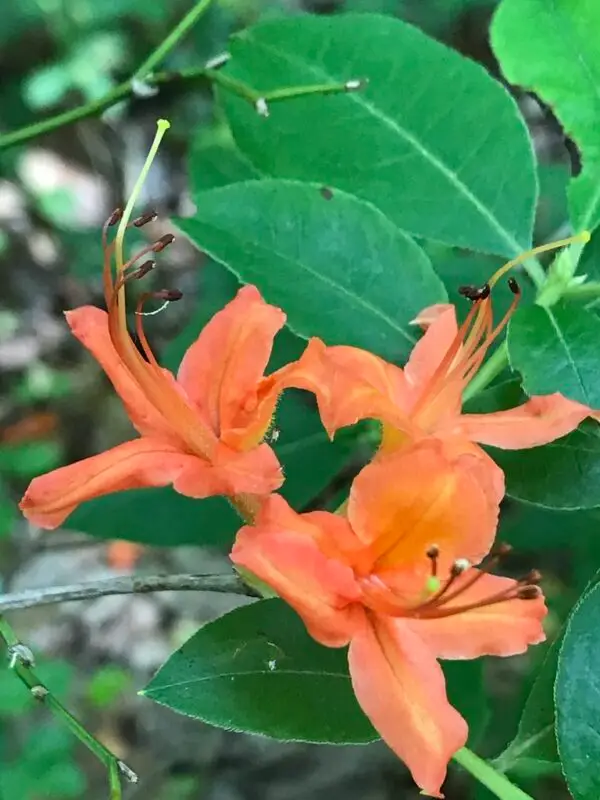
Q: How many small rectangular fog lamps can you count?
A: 0